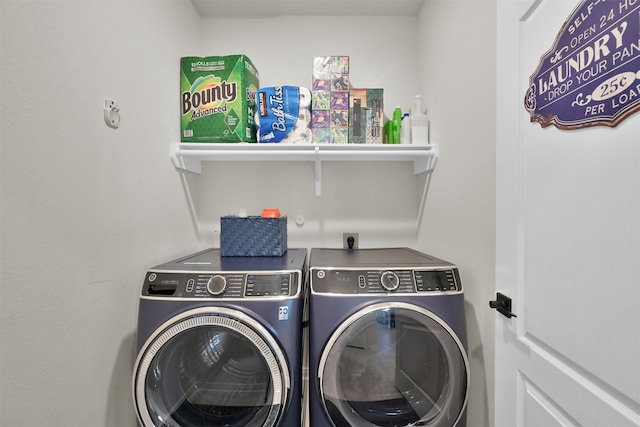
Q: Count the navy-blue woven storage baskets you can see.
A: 1